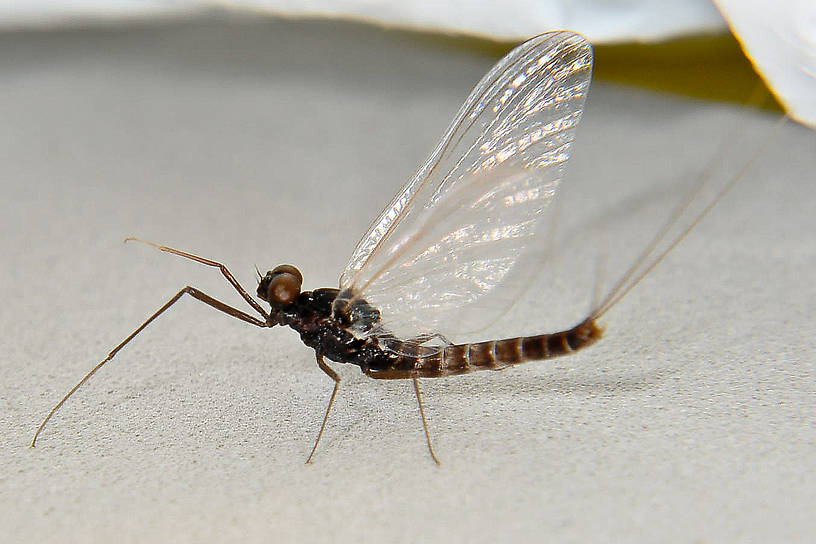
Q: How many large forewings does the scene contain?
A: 2